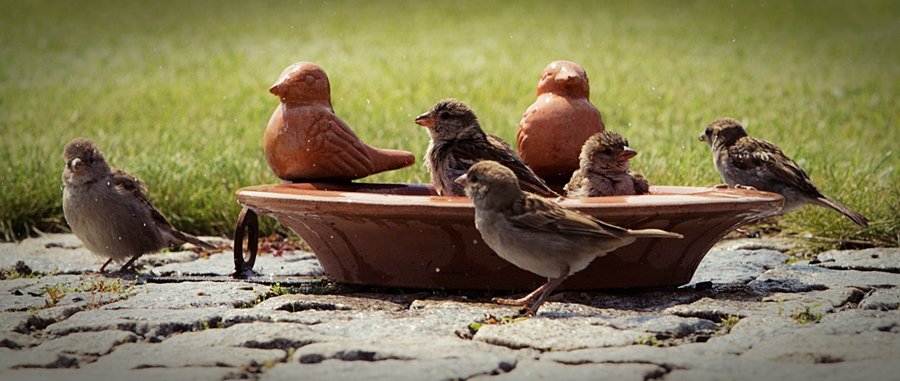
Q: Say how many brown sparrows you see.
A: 5